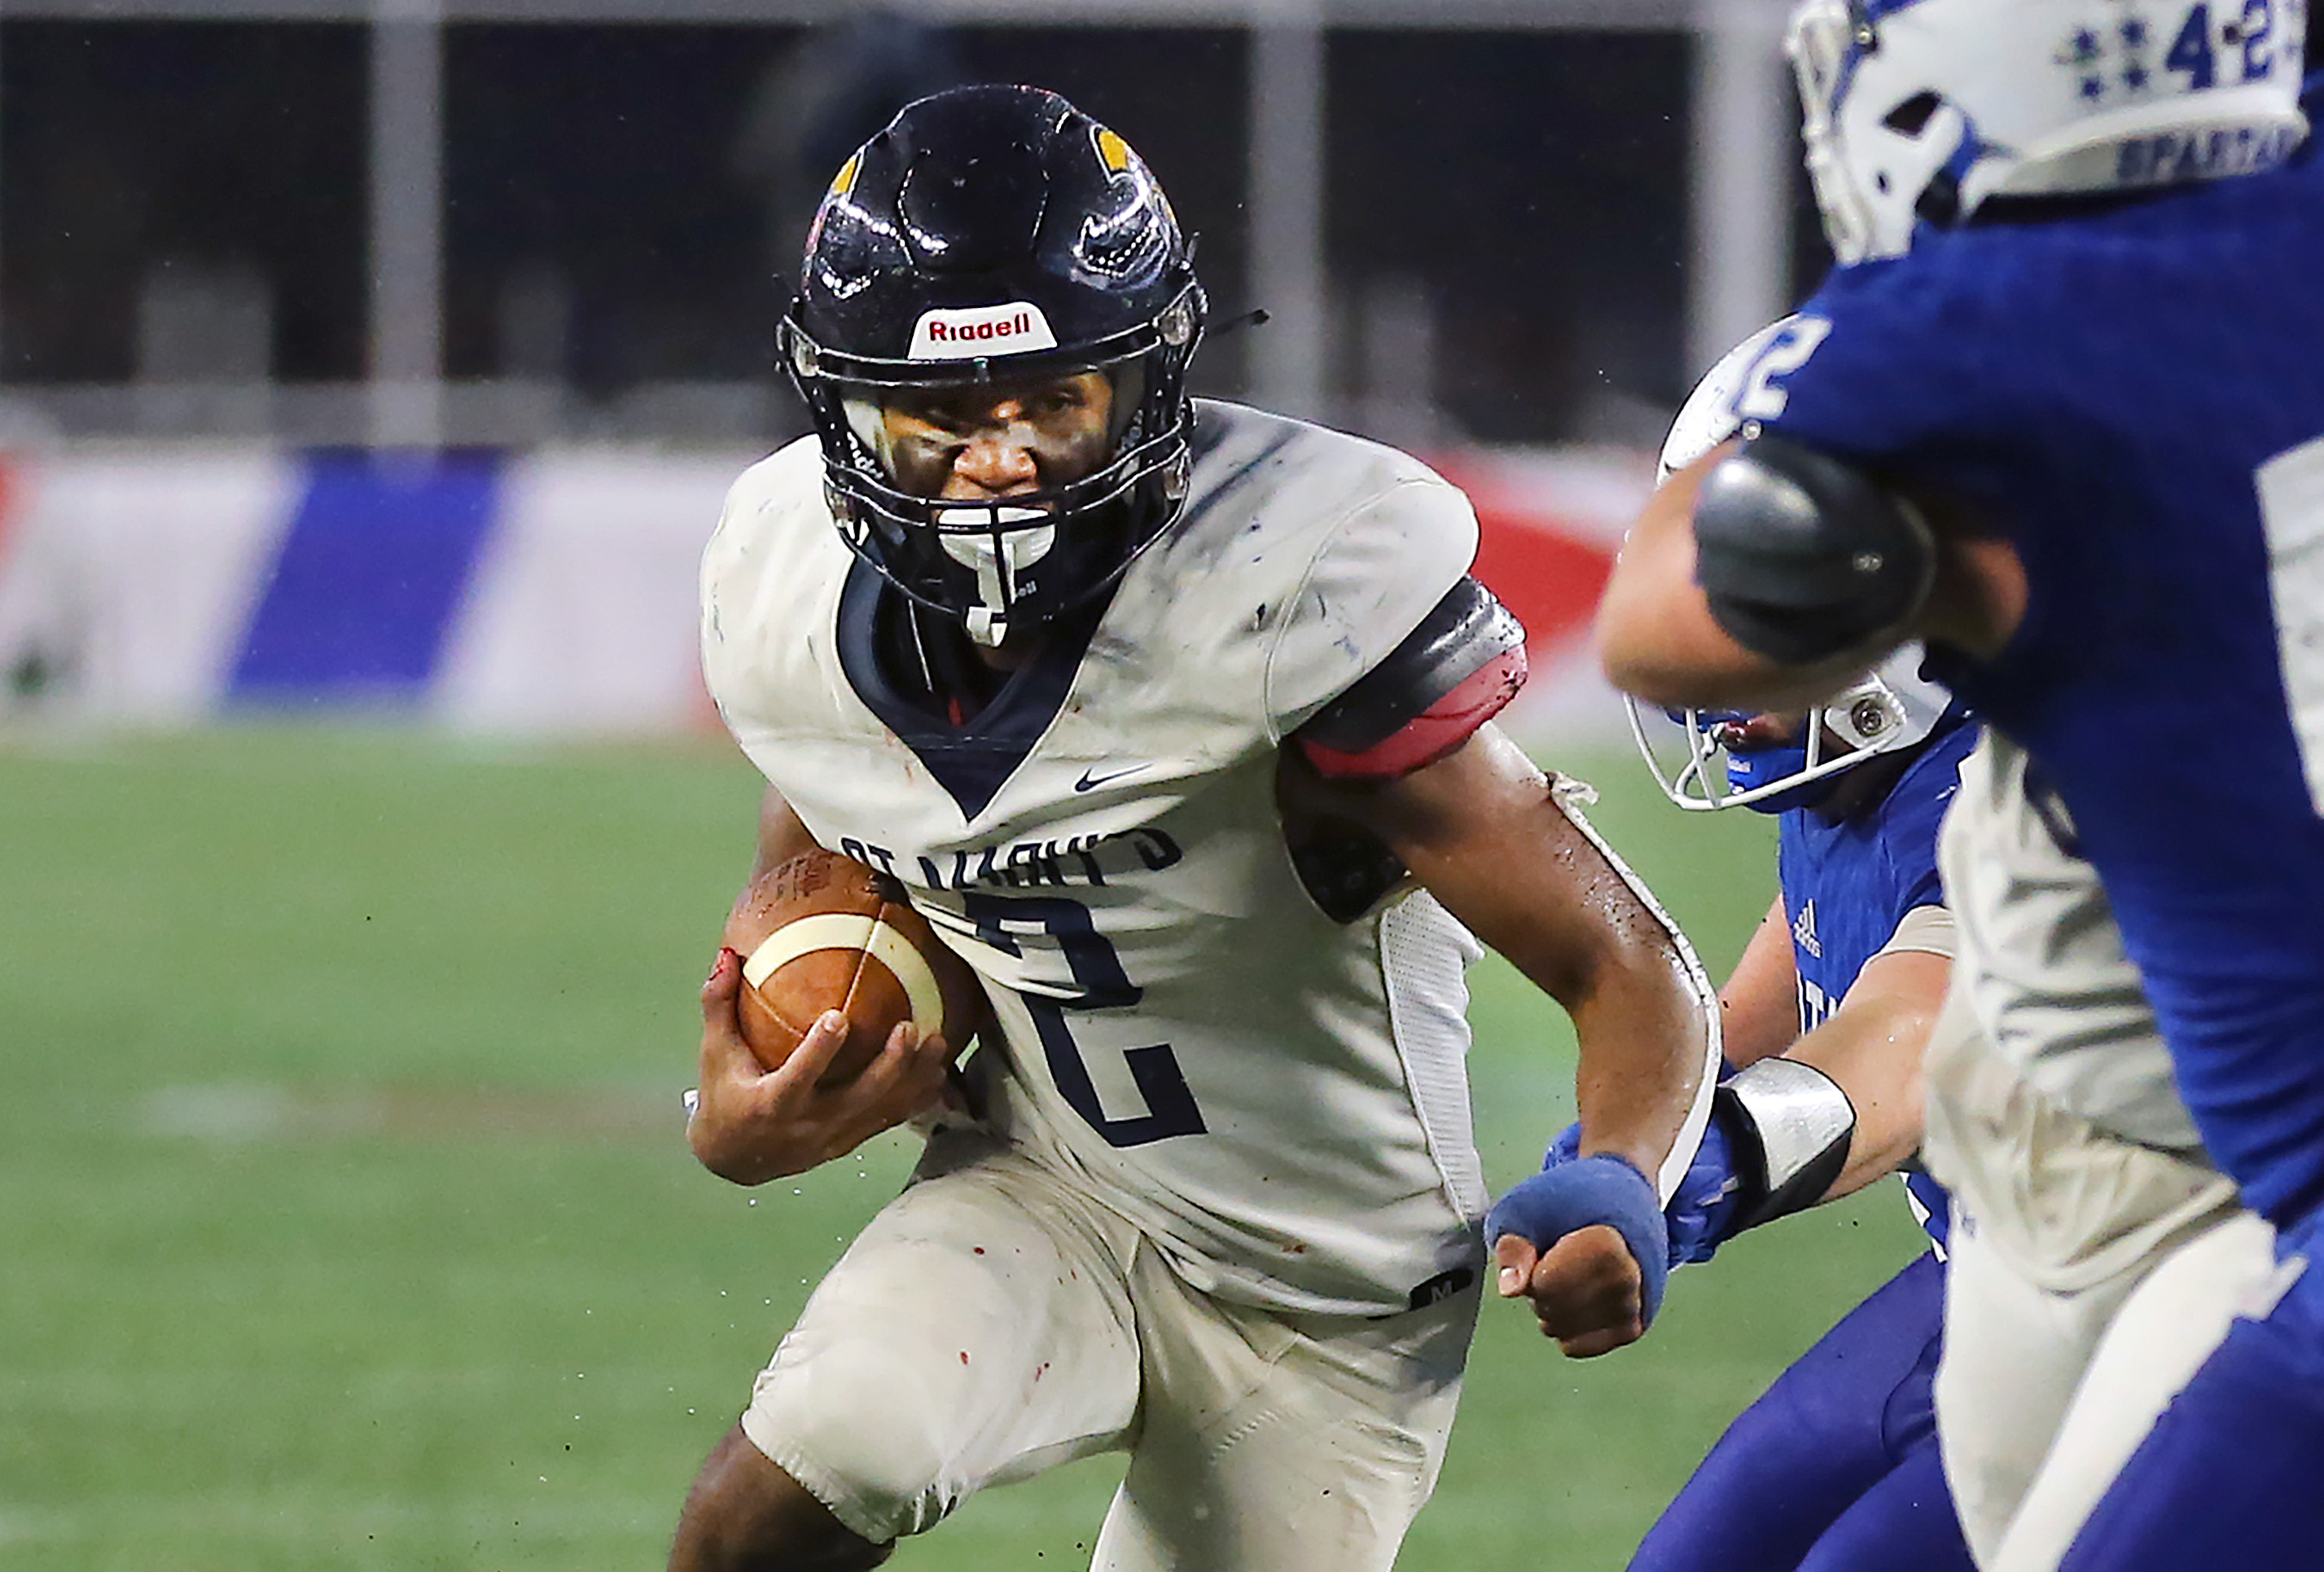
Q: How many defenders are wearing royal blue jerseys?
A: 2